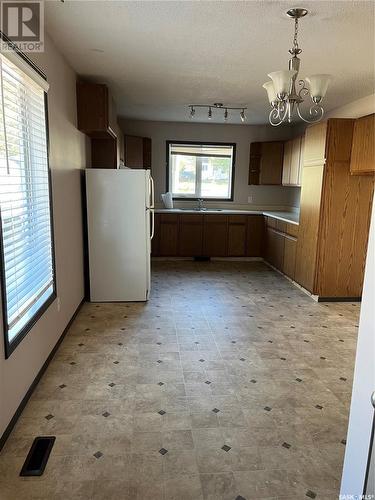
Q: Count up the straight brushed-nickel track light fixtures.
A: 1